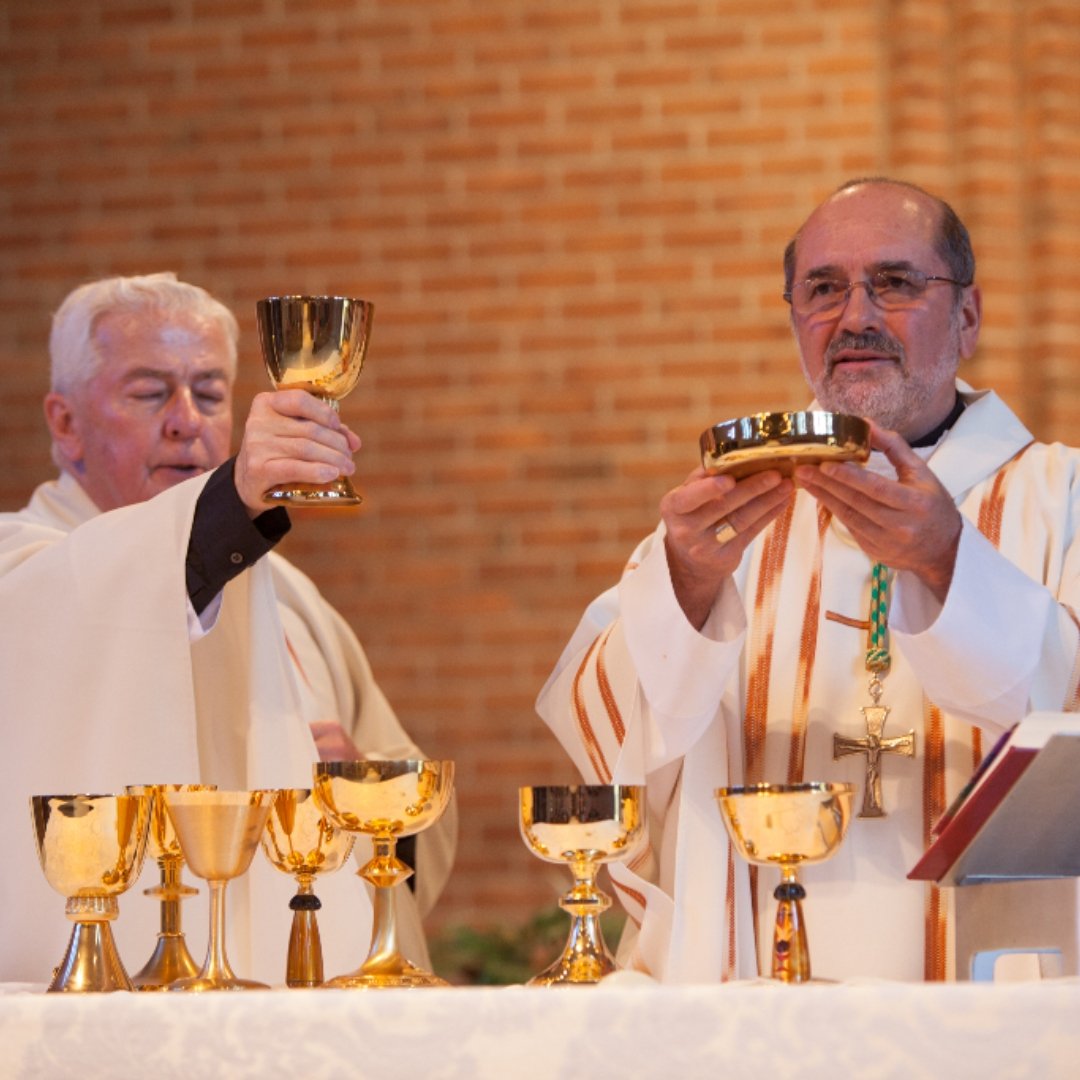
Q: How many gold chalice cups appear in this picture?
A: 8